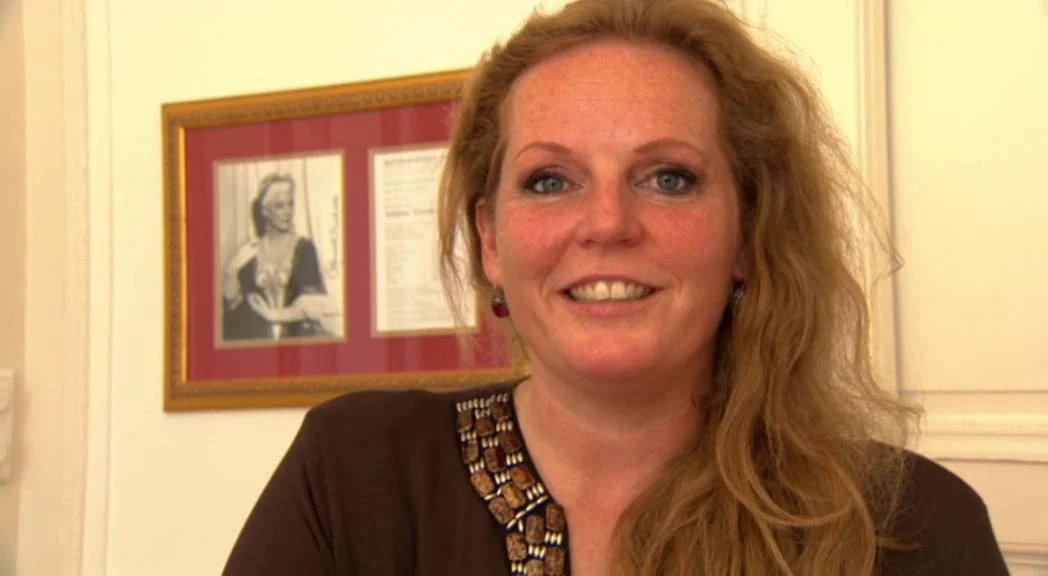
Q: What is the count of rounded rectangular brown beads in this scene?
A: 15